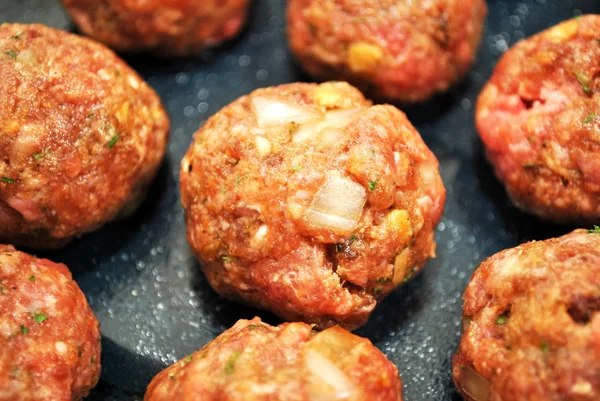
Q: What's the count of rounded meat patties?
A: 8